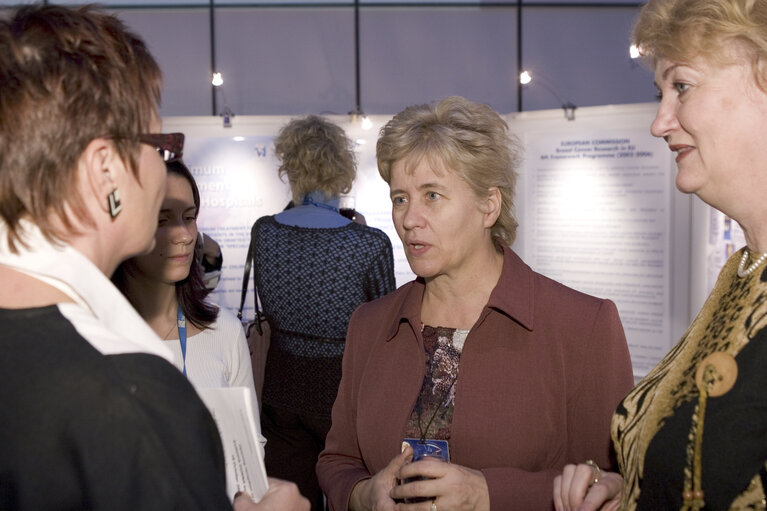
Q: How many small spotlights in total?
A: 4